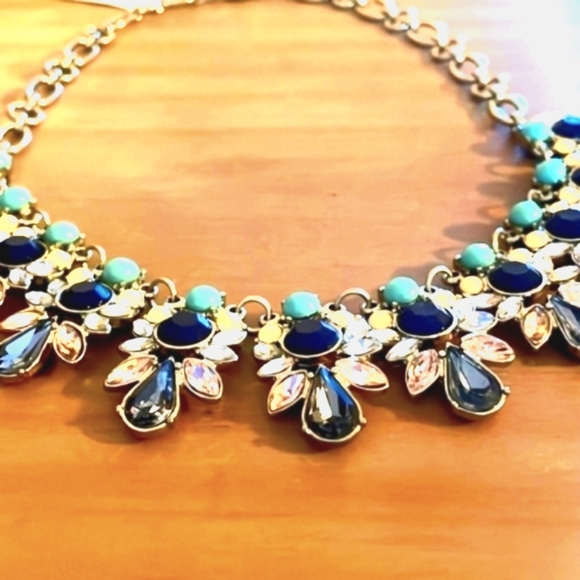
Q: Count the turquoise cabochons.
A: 11